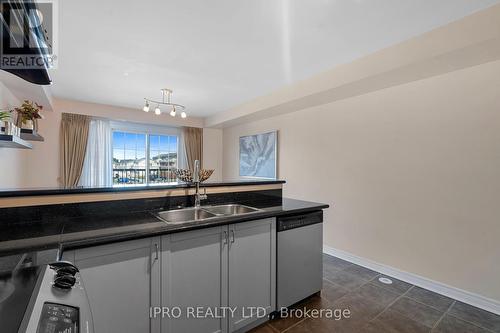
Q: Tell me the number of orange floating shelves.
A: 0